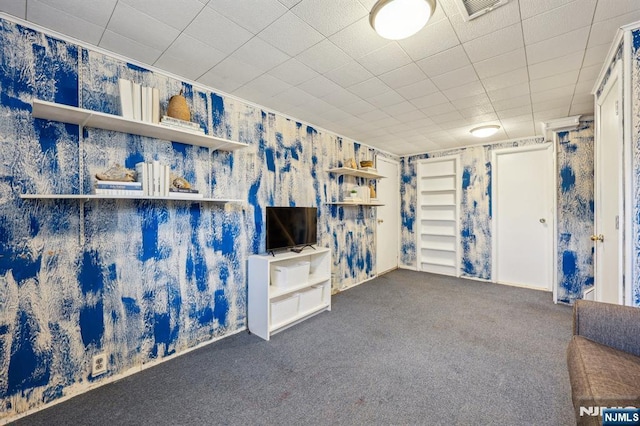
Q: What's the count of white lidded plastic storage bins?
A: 3